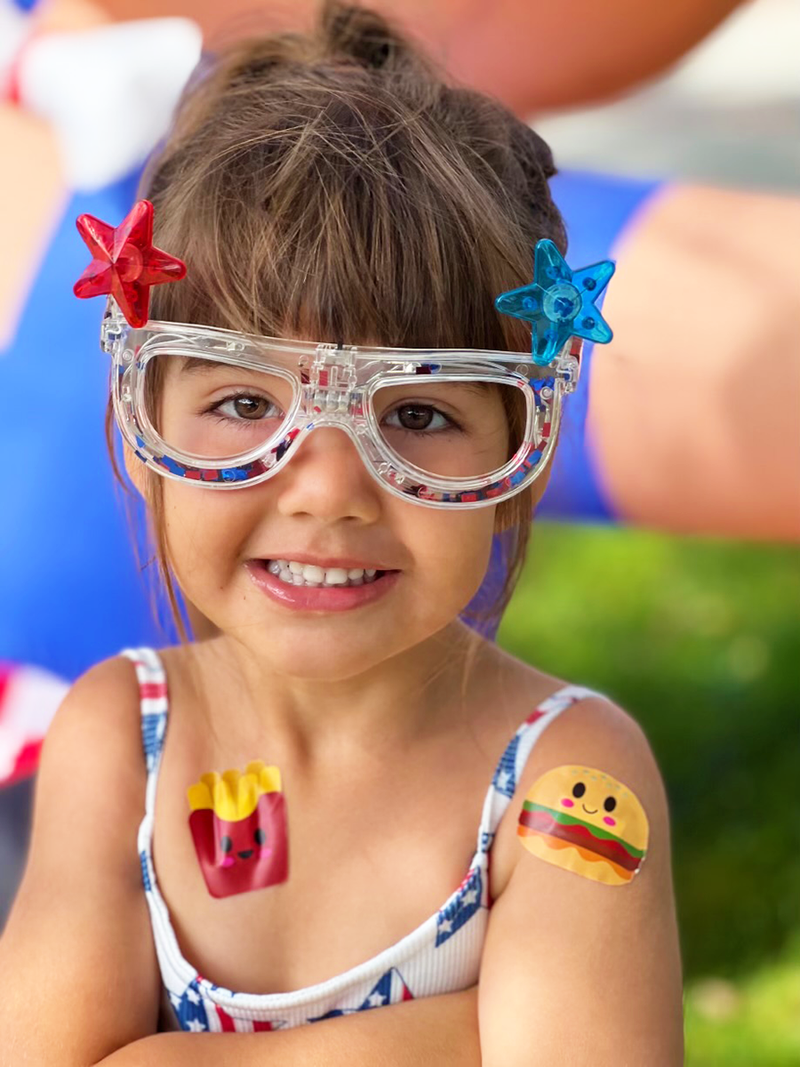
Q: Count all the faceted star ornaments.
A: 2